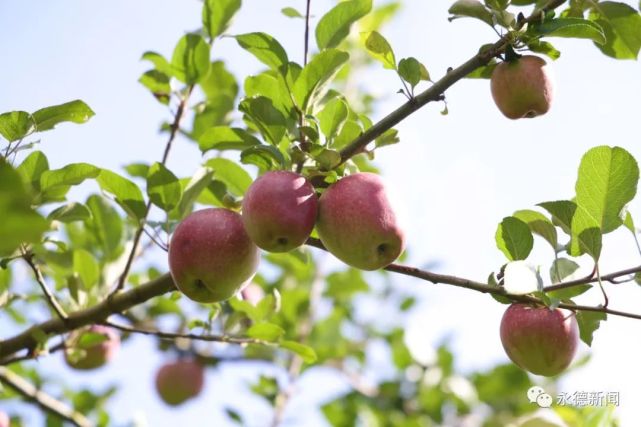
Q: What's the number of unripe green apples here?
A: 0